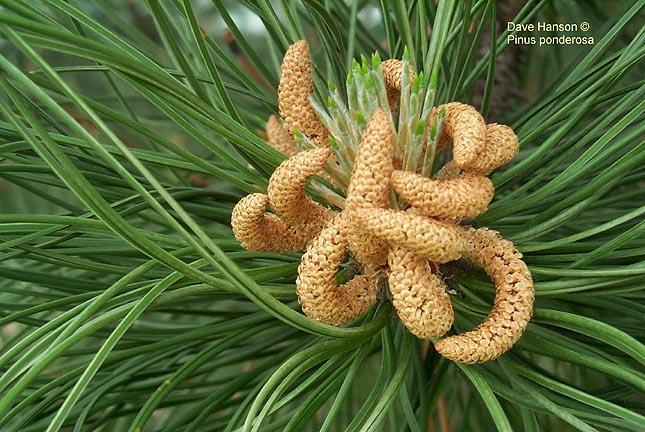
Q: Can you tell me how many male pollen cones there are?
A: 13